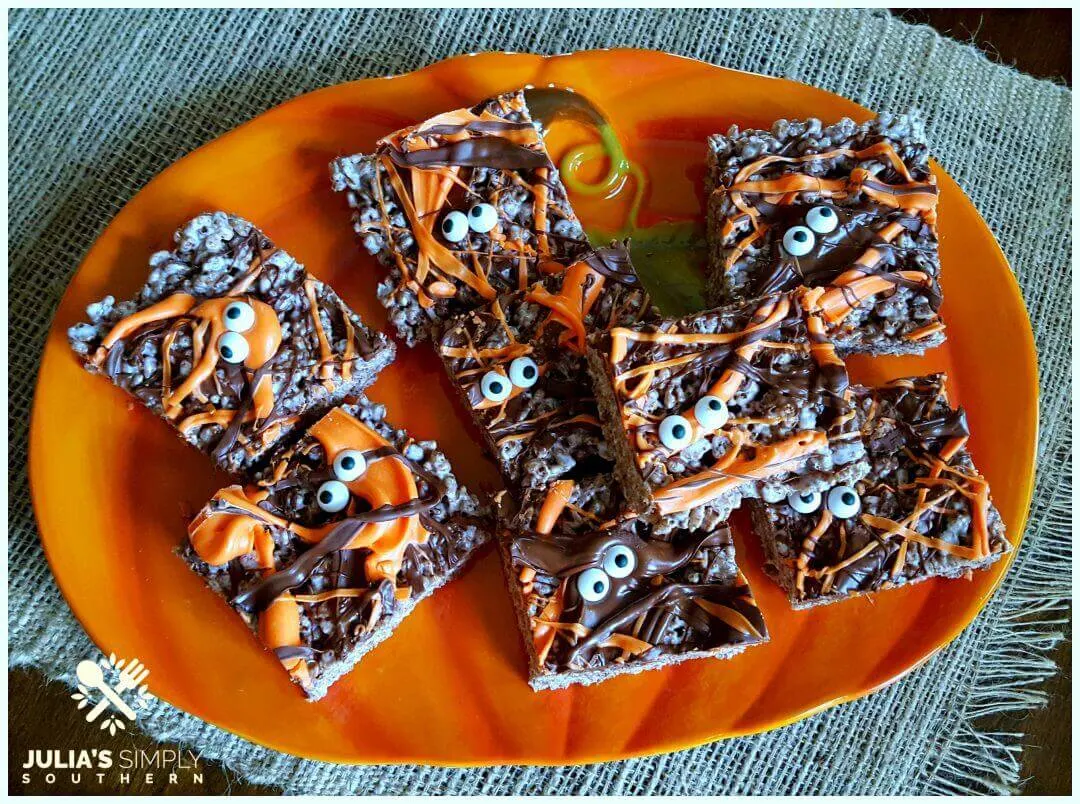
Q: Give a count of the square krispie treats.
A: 8